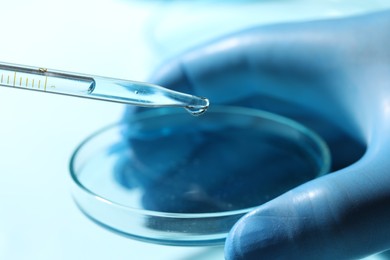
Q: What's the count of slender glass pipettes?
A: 1